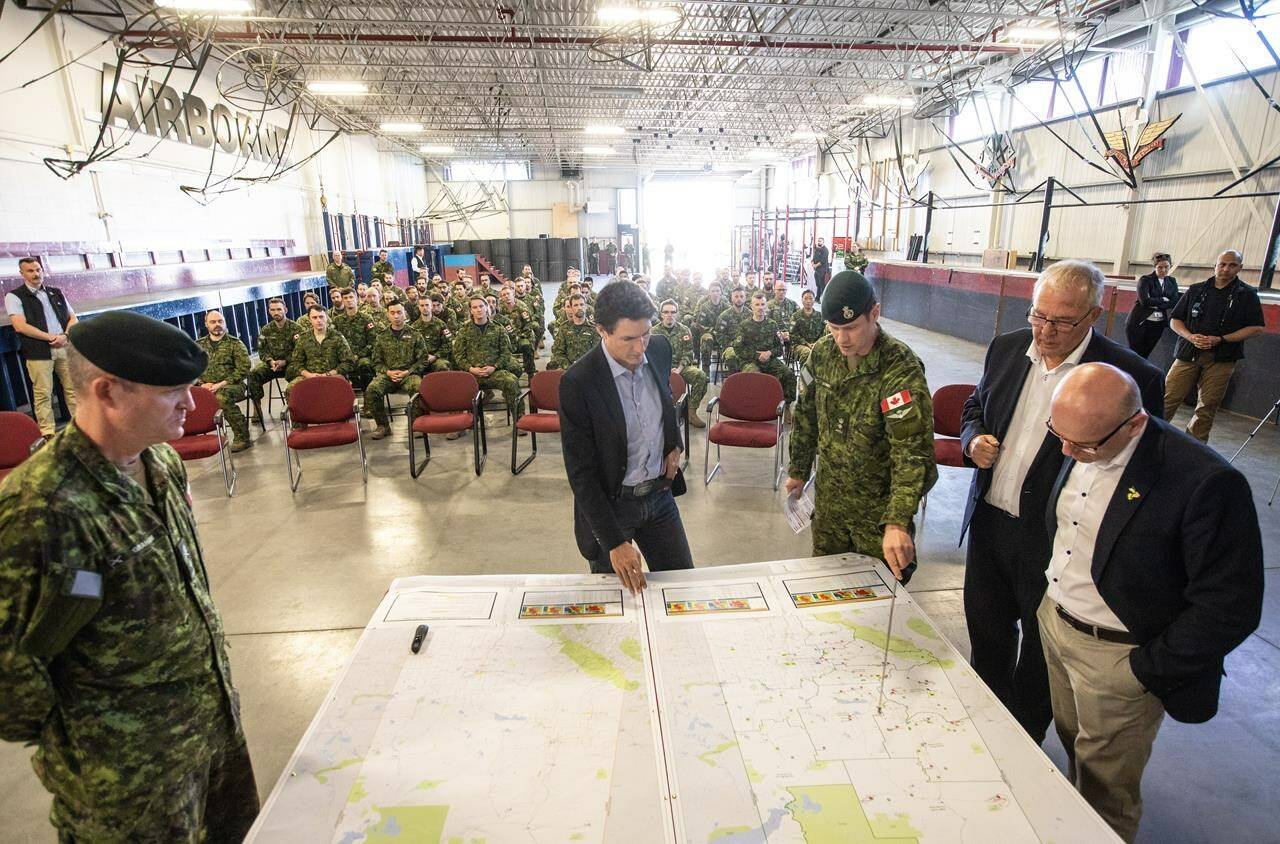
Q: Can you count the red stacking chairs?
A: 8